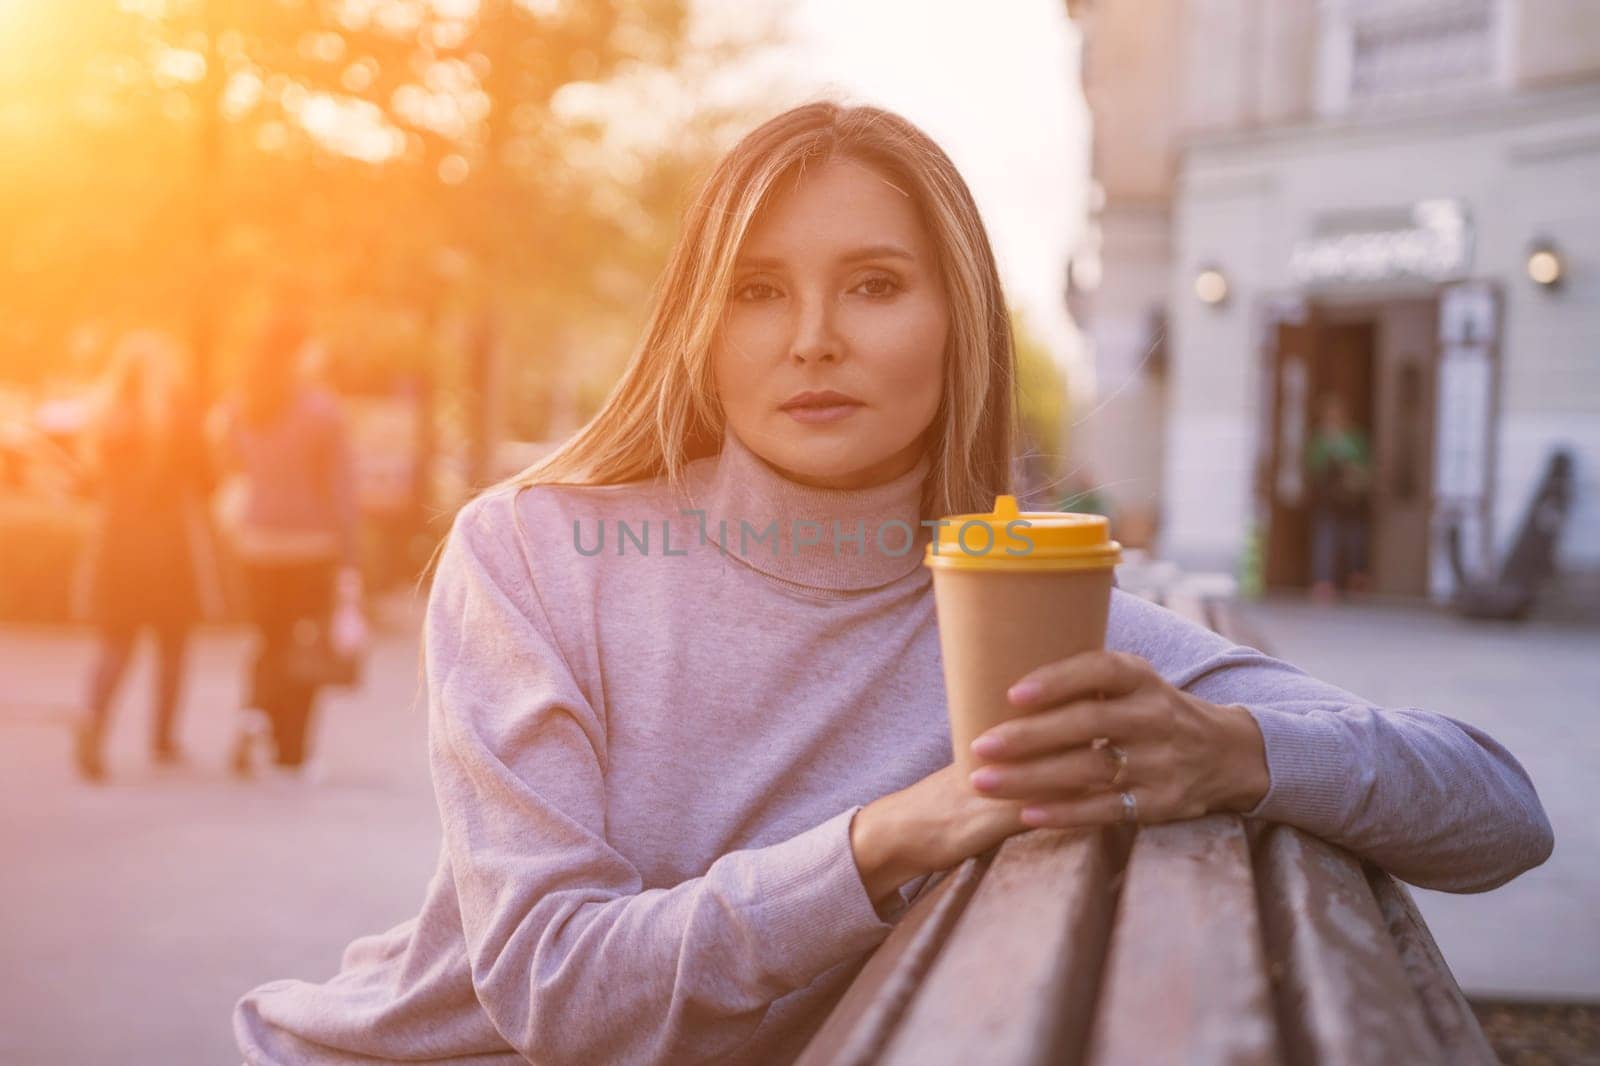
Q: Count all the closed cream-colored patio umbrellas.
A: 0